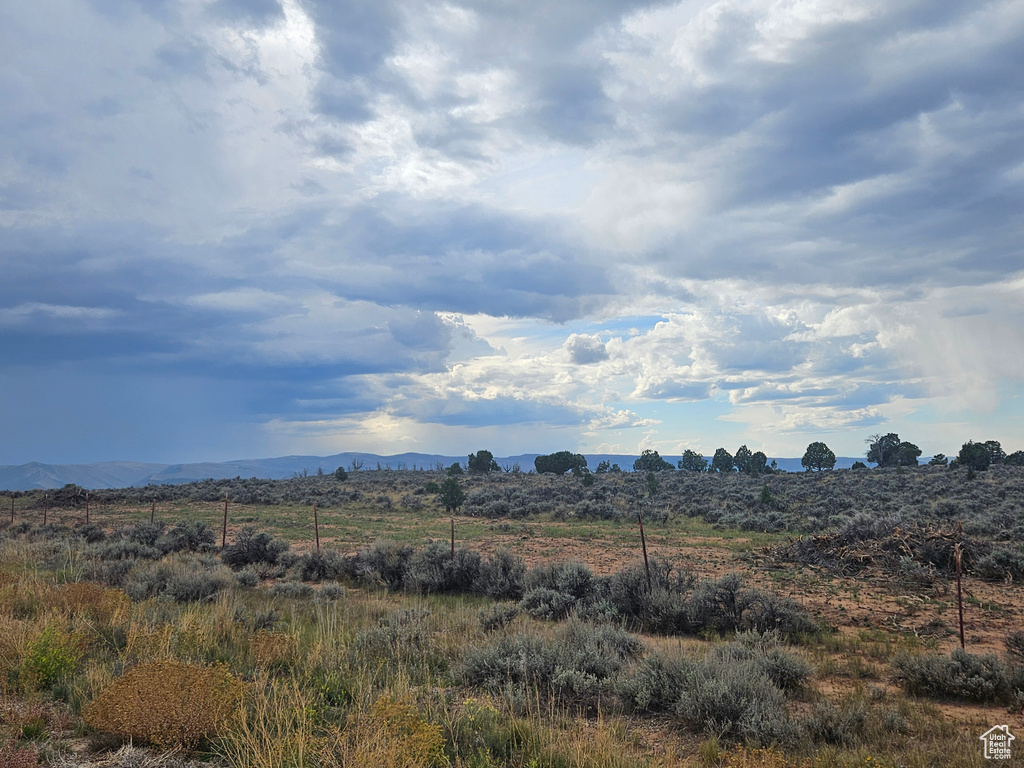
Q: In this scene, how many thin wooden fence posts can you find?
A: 9